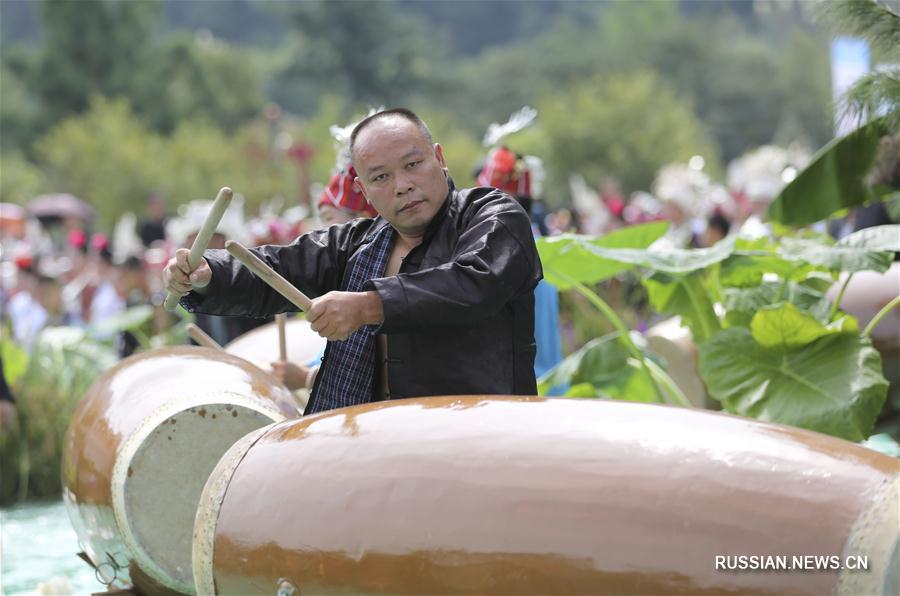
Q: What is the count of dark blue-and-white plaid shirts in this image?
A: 1